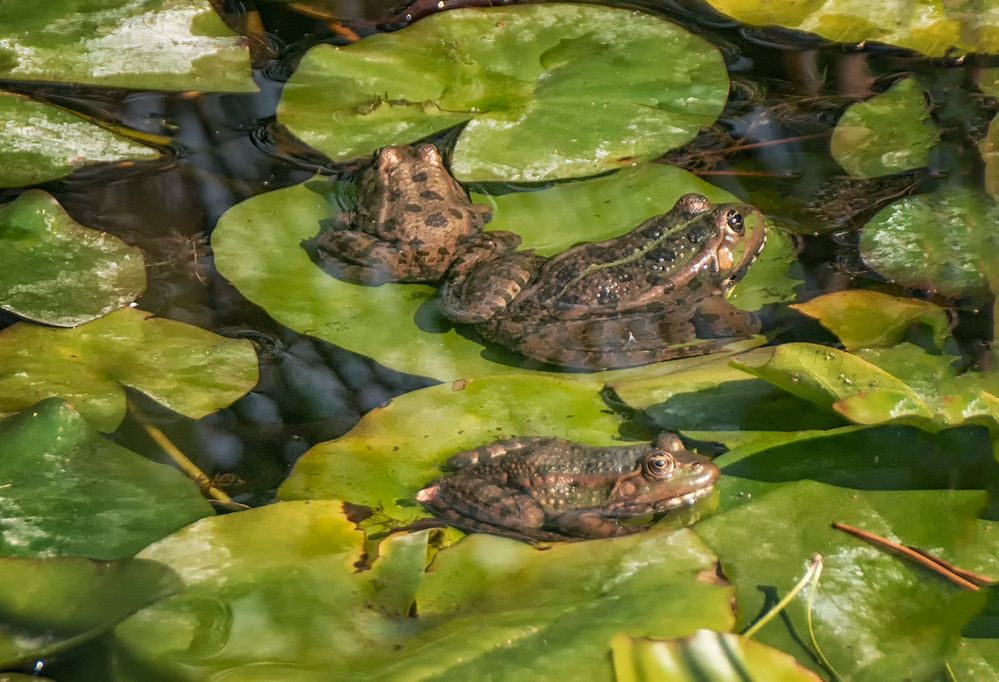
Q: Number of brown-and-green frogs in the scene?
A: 3